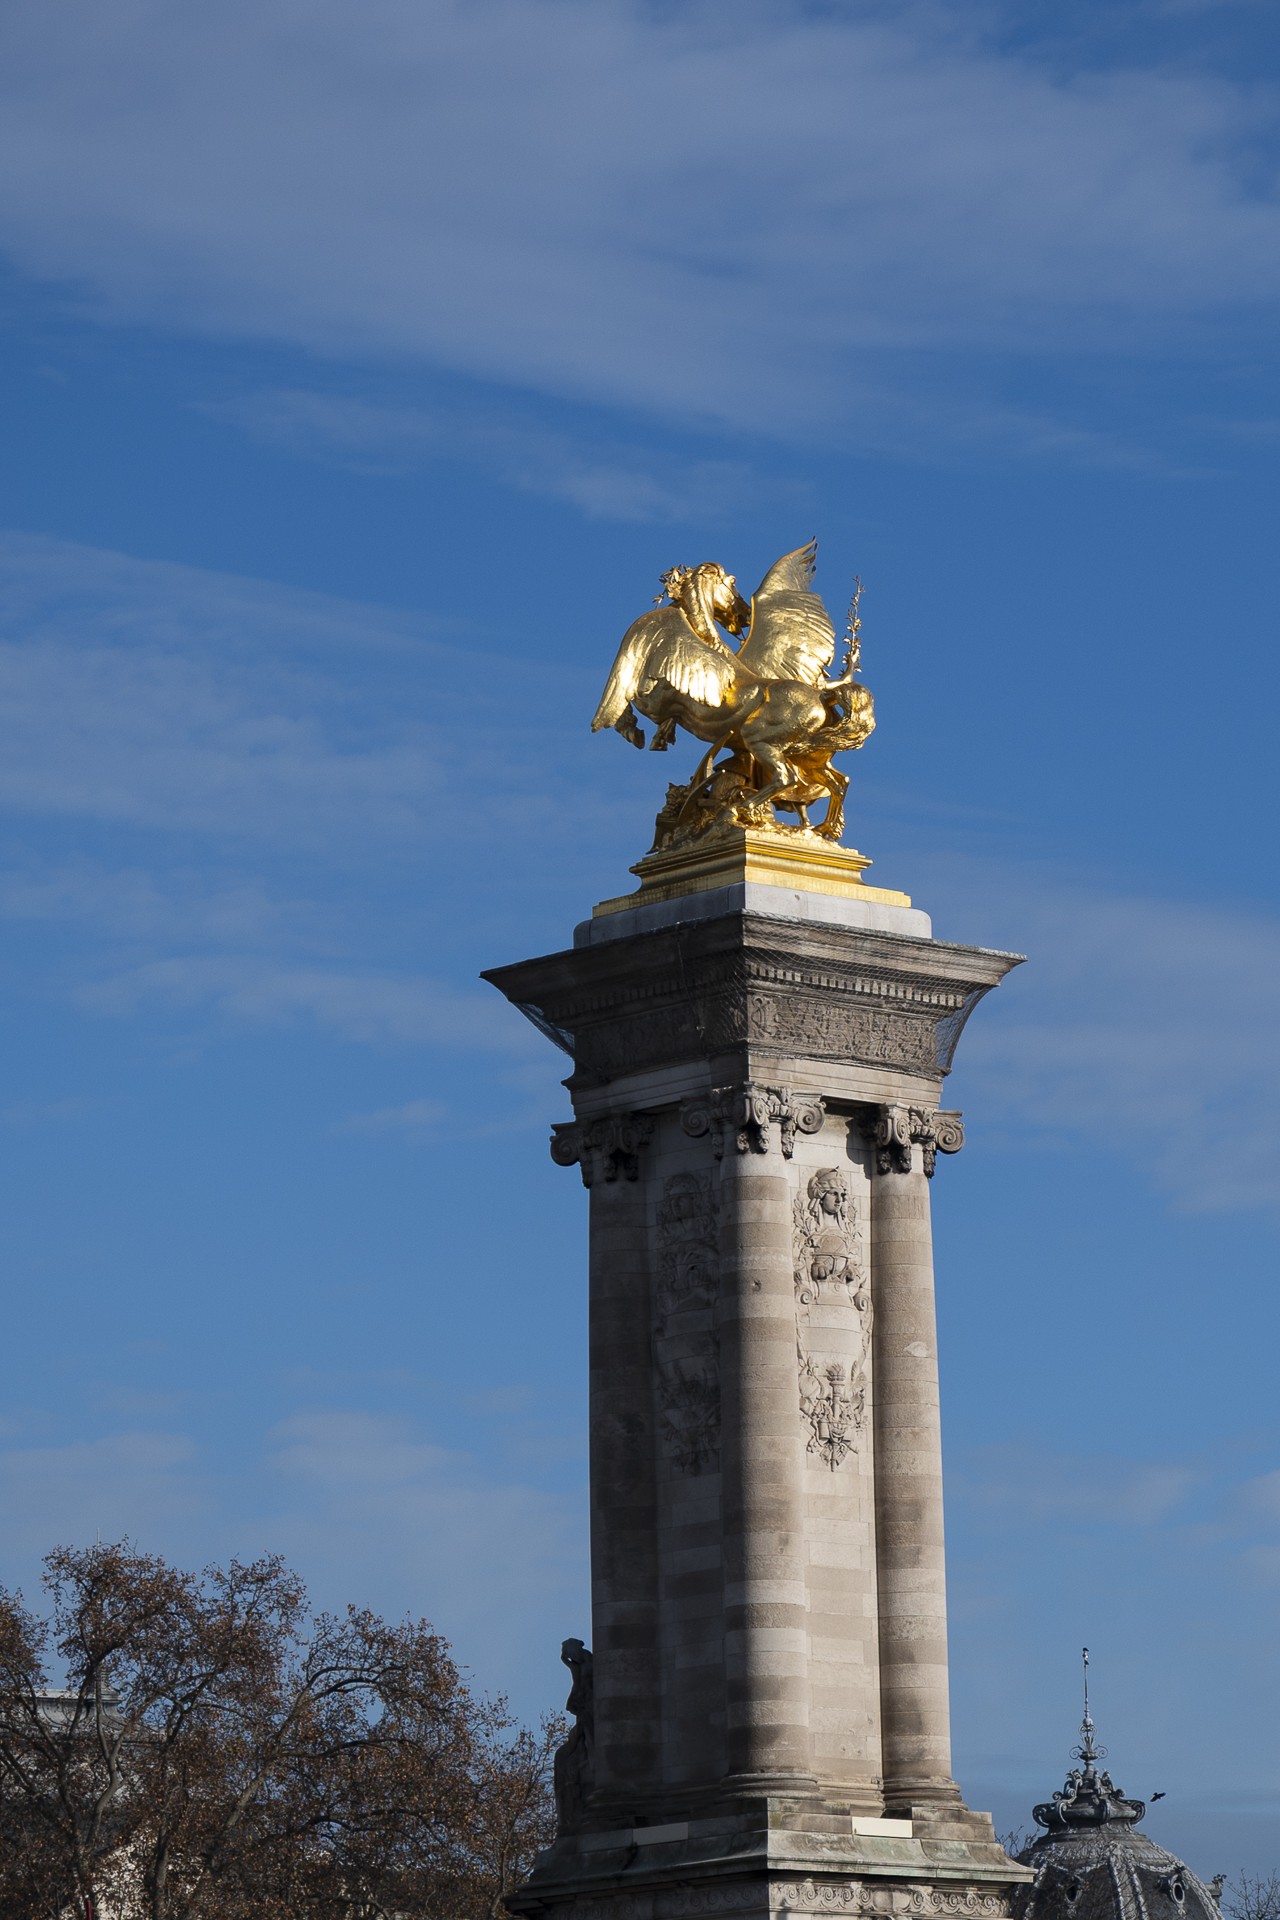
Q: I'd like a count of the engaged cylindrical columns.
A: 3